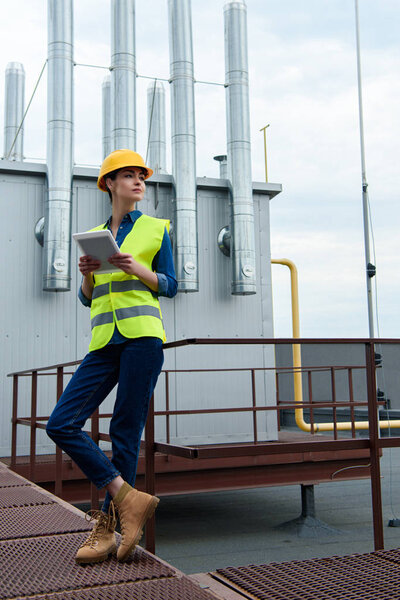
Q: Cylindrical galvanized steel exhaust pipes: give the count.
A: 7